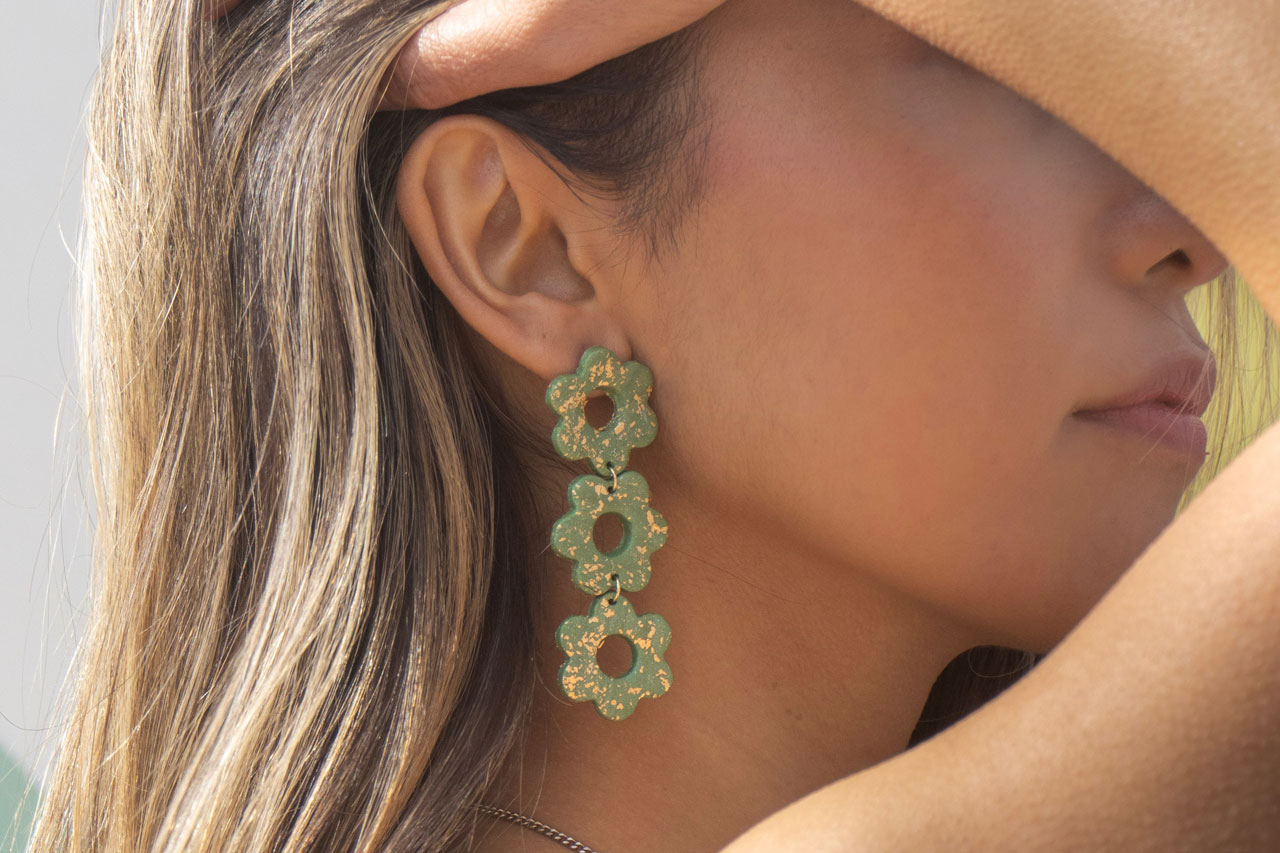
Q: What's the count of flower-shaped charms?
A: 3